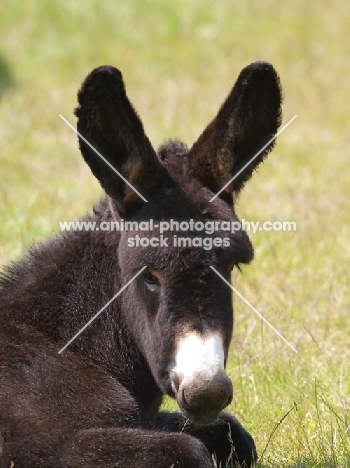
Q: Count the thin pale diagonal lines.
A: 4